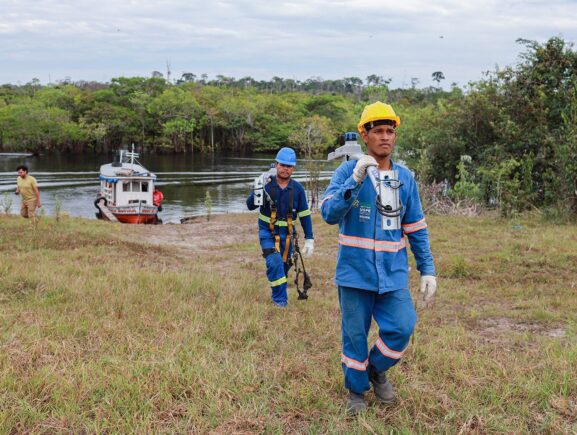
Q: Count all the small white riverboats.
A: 1